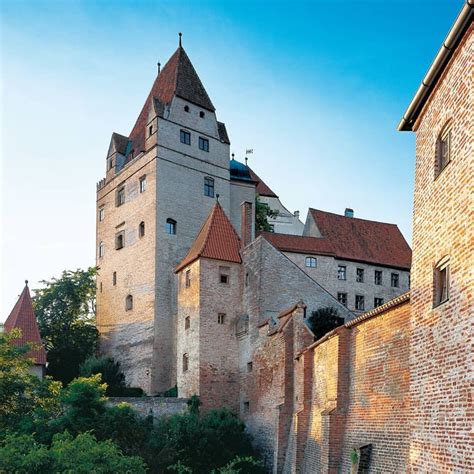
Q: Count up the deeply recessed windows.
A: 2